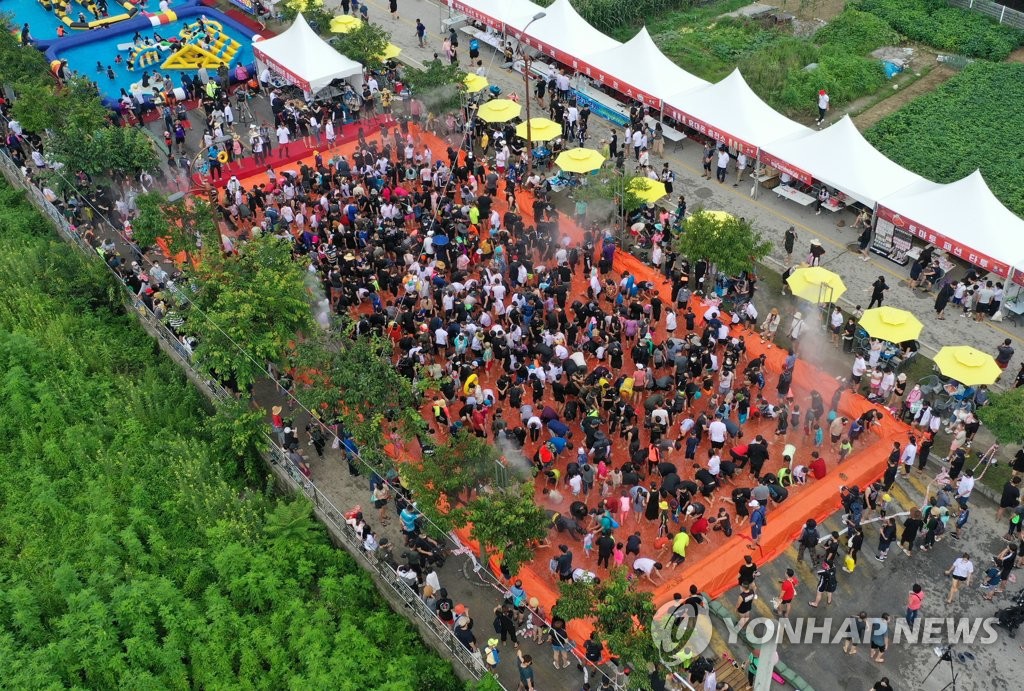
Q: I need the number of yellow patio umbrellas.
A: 12